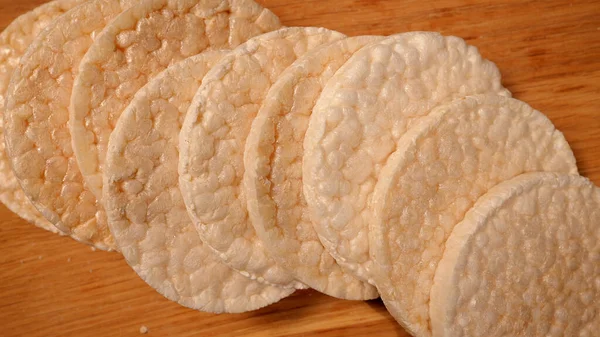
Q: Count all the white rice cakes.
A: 9